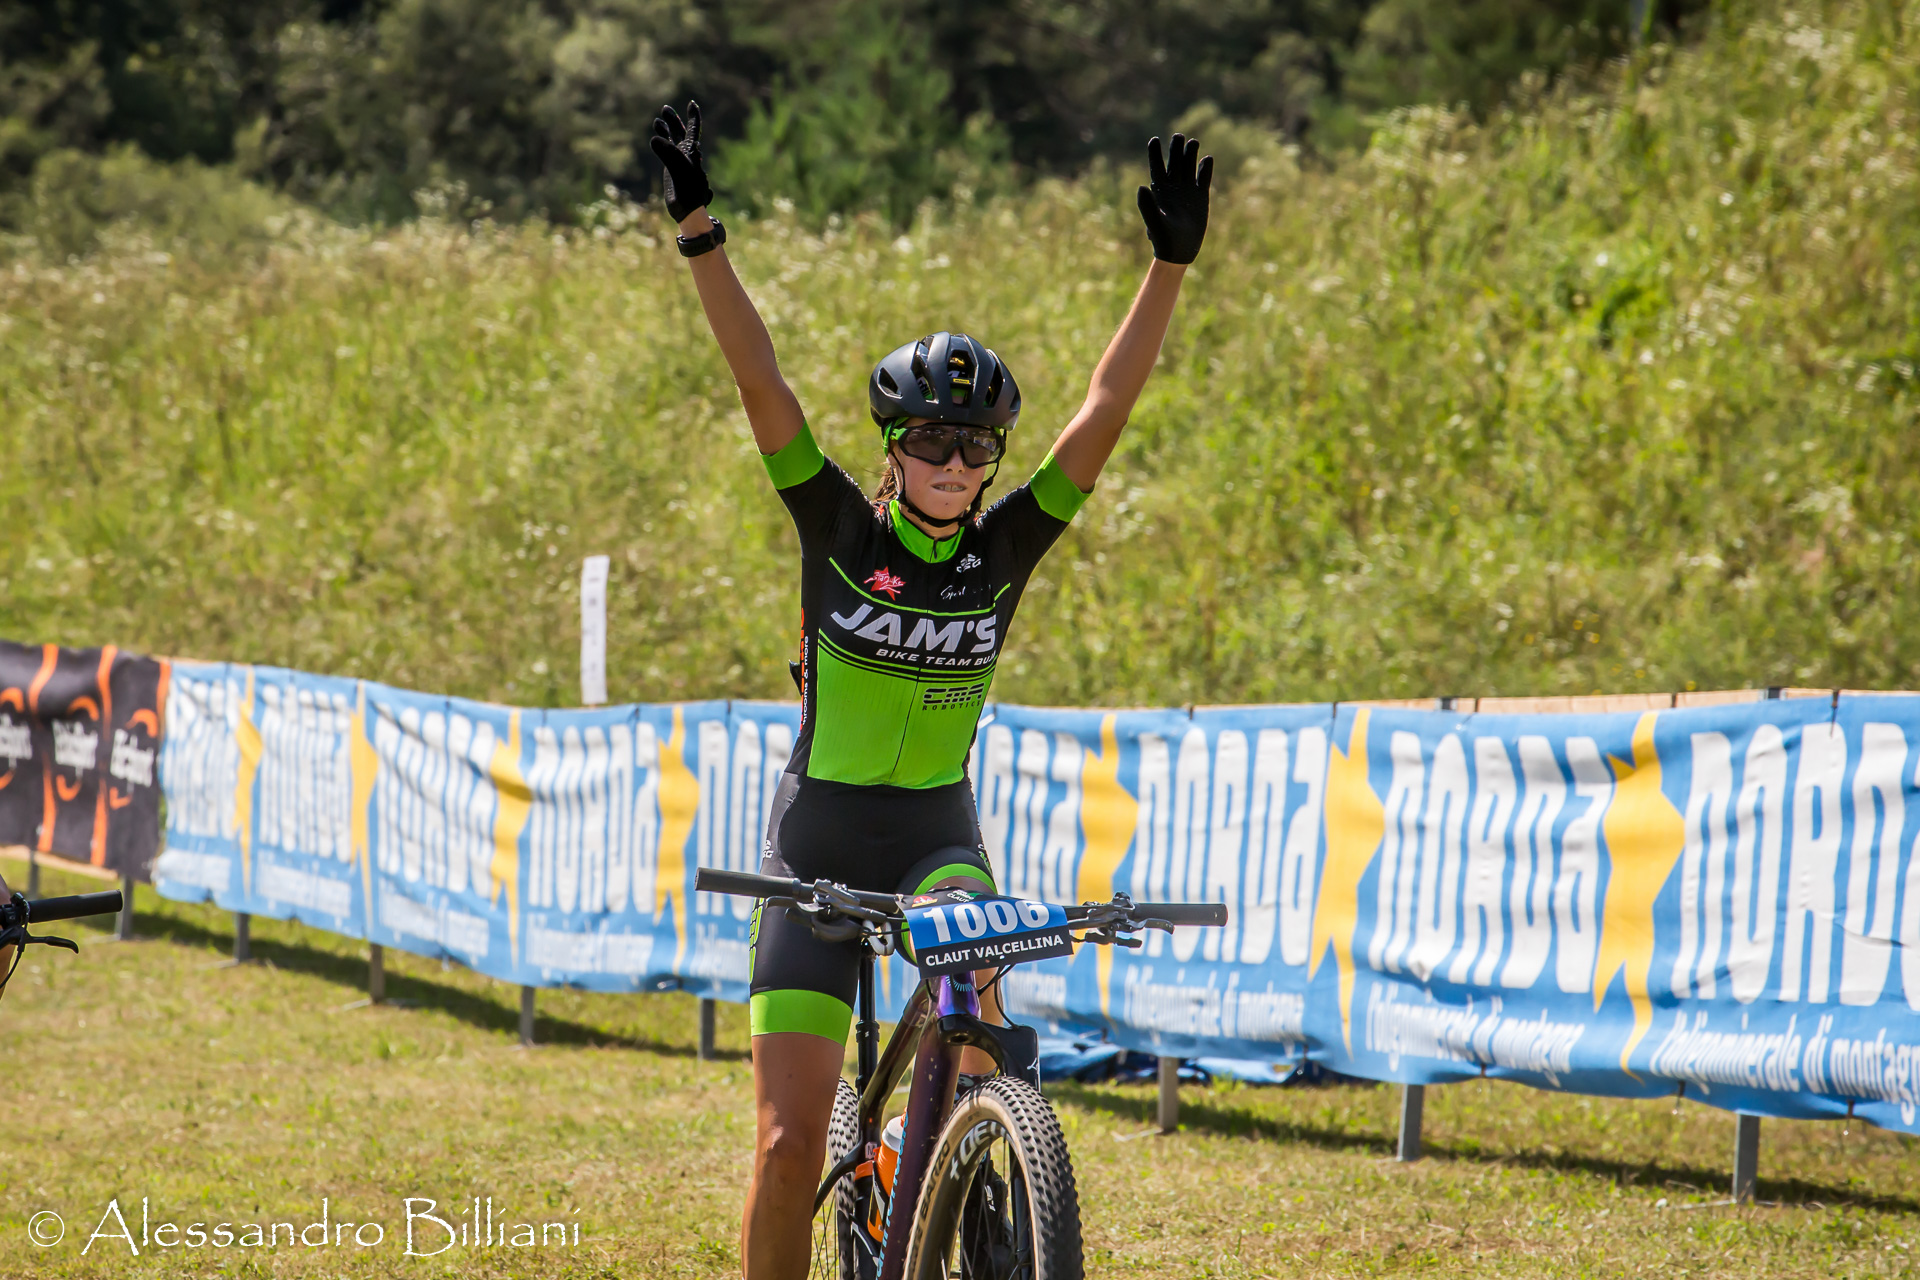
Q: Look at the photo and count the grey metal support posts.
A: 9